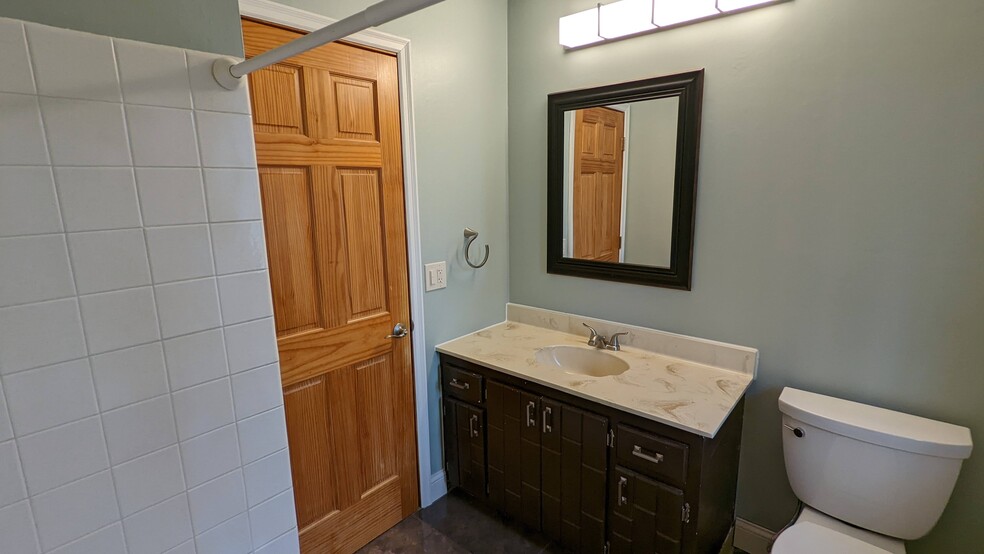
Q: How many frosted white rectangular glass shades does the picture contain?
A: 4